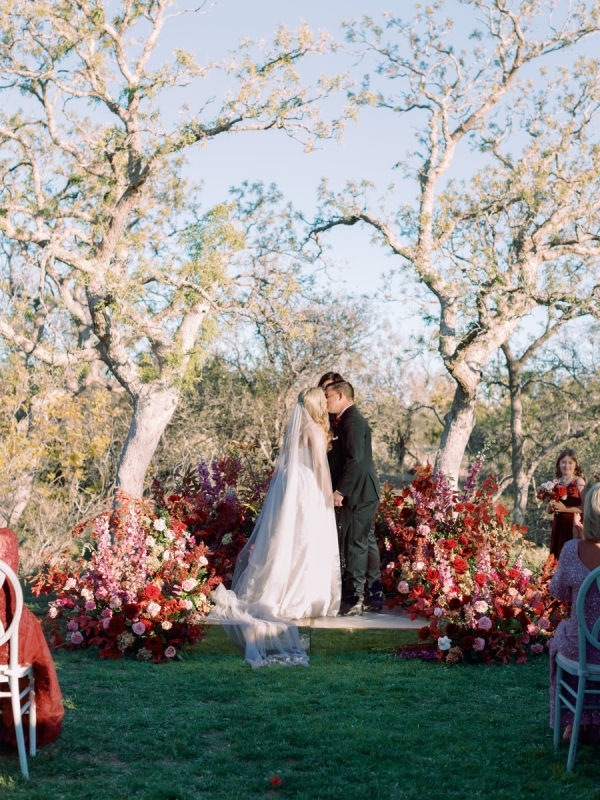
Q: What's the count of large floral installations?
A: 2